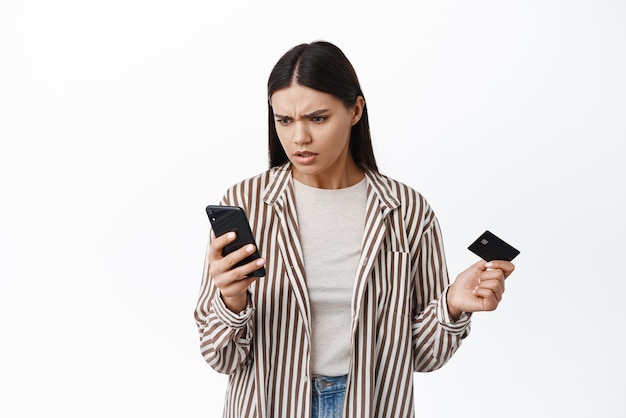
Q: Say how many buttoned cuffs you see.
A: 2